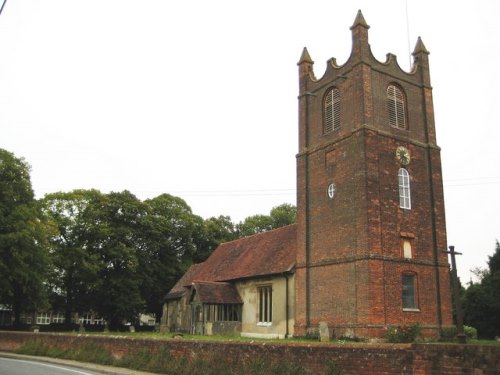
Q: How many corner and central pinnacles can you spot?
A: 3